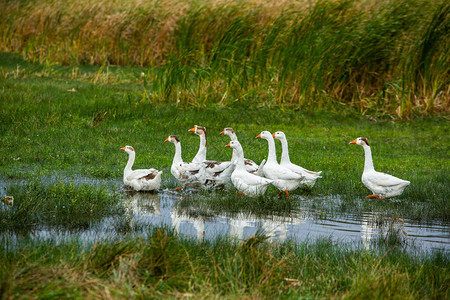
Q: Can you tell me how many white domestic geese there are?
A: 8